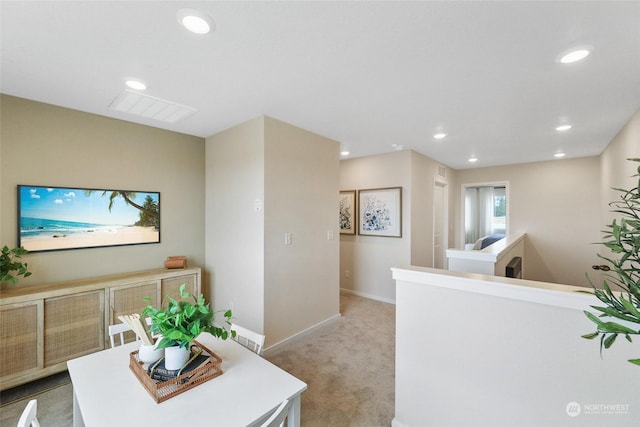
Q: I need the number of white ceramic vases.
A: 2